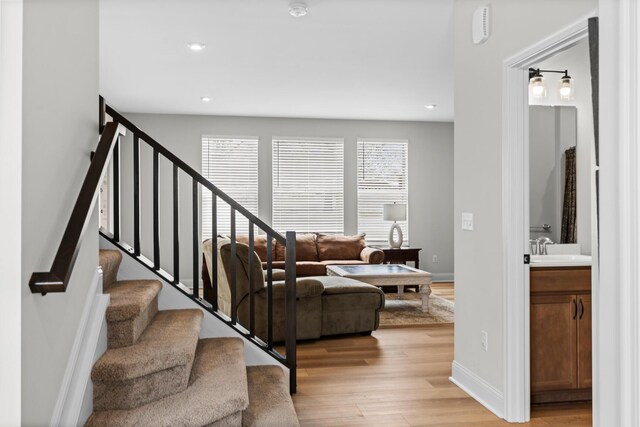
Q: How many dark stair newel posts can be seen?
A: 1